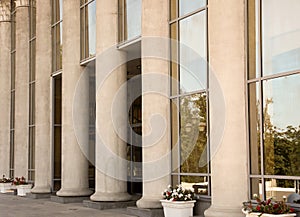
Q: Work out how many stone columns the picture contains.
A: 7